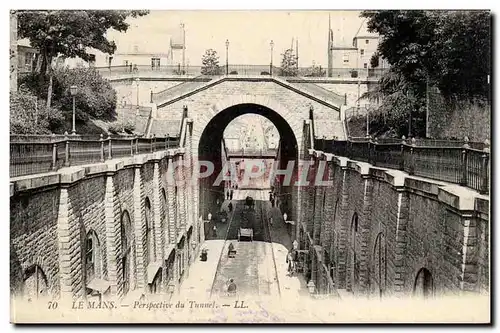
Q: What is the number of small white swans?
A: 0